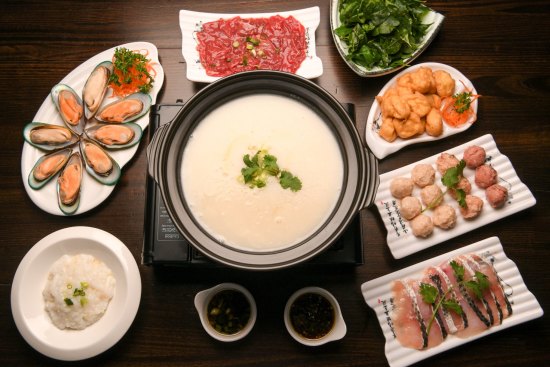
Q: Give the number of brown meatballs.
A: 3